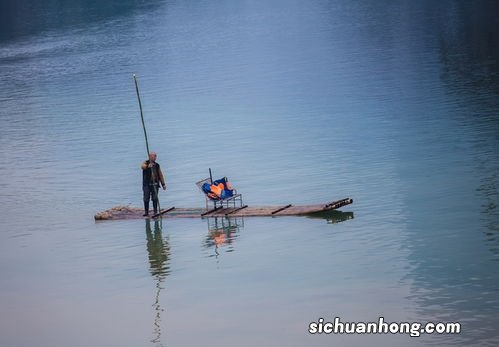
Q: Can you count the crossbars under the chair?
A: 2